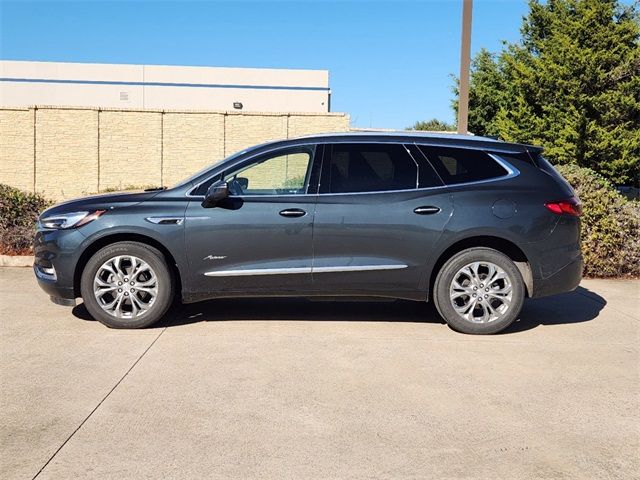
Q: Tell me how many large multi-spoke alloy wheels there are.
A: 2